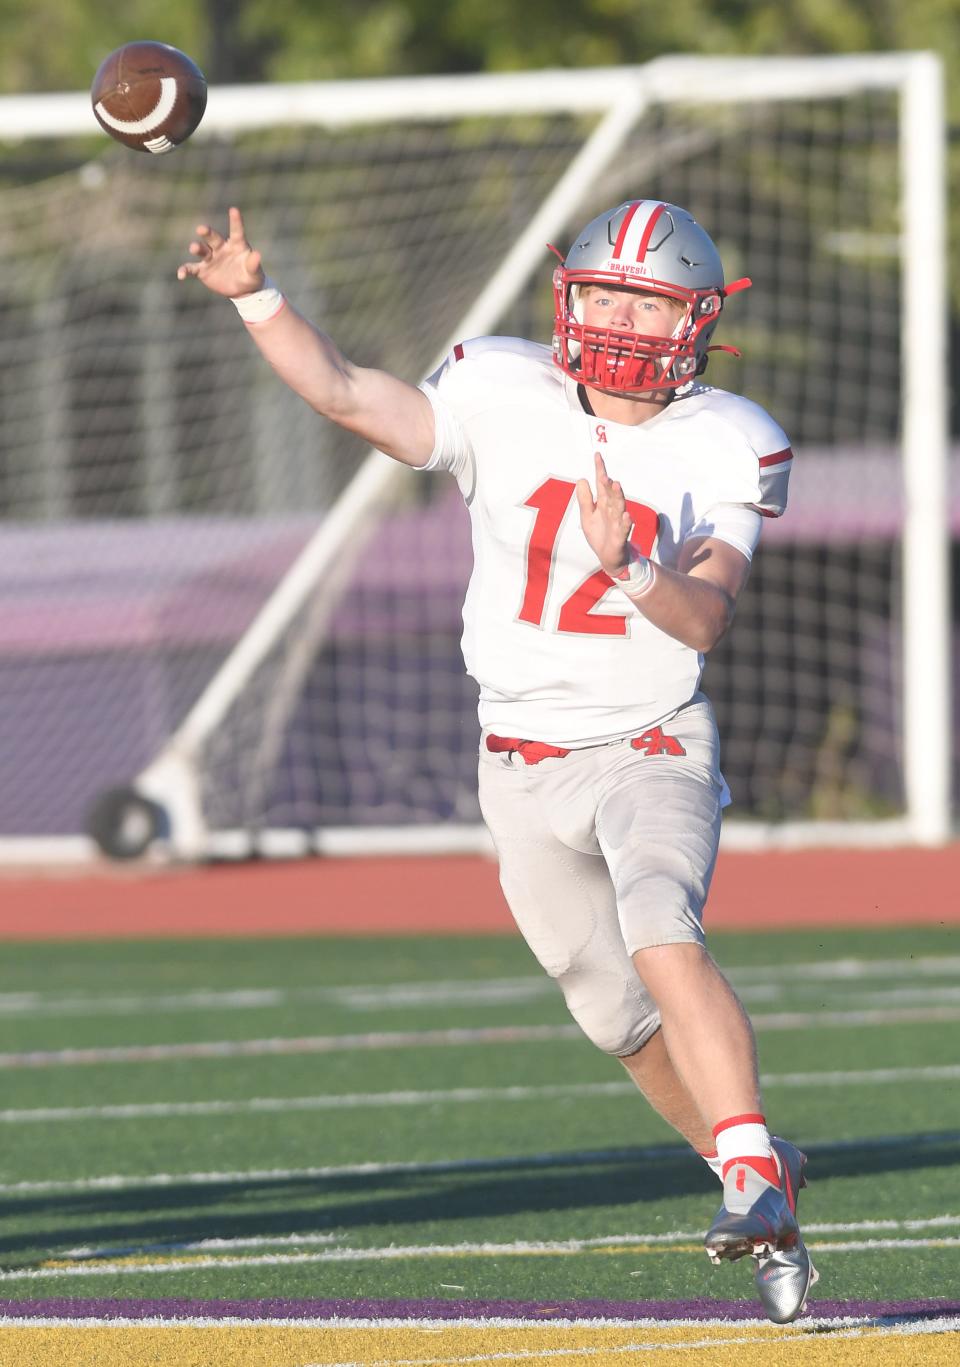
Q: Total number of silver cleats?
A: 2